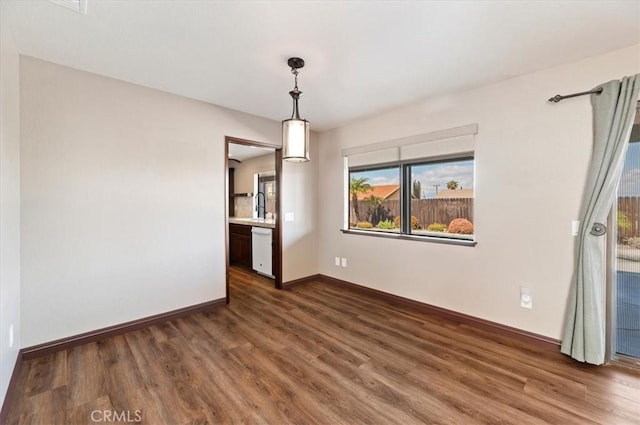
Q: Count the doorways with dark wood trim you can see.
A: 1